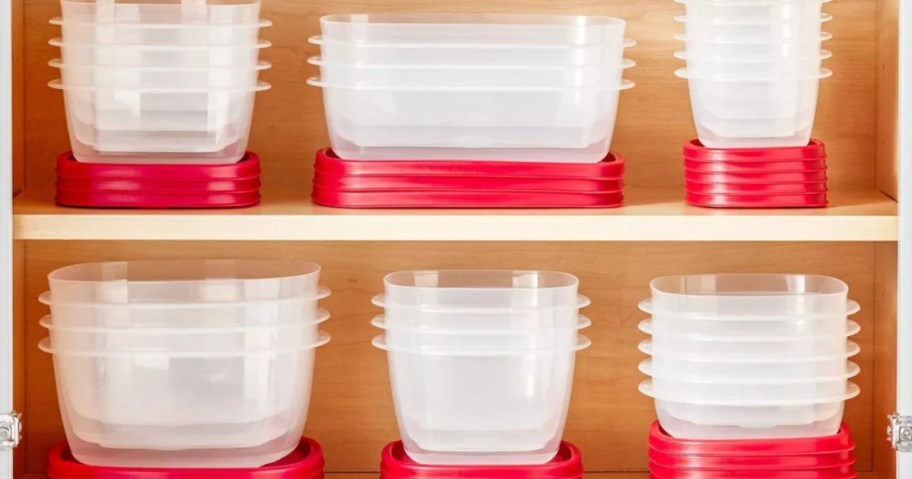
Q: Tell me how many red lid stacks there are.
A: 6